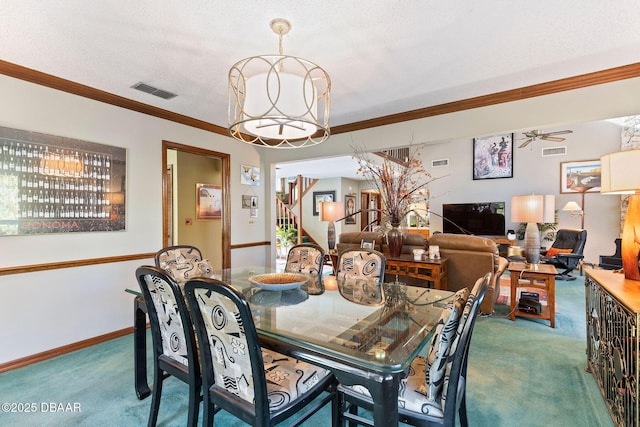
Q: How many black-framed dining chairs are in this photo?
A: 6